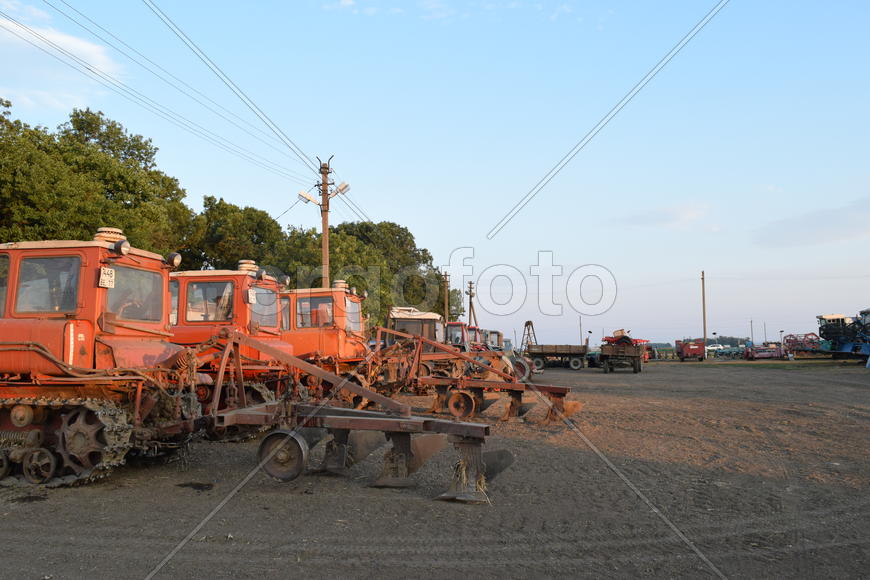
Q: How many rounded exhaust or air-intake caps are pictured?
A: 3